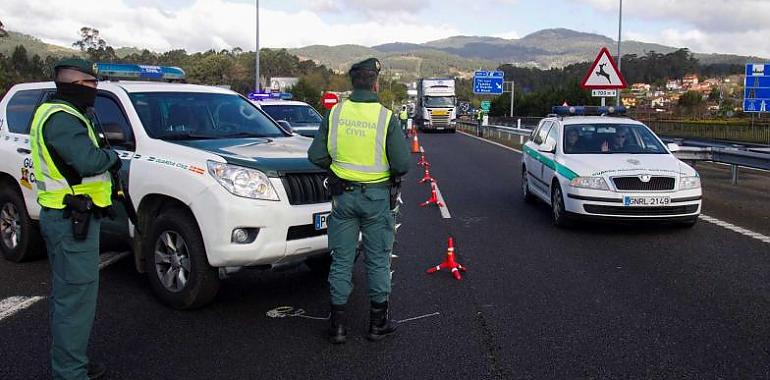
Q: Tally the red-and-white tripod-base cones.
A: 4